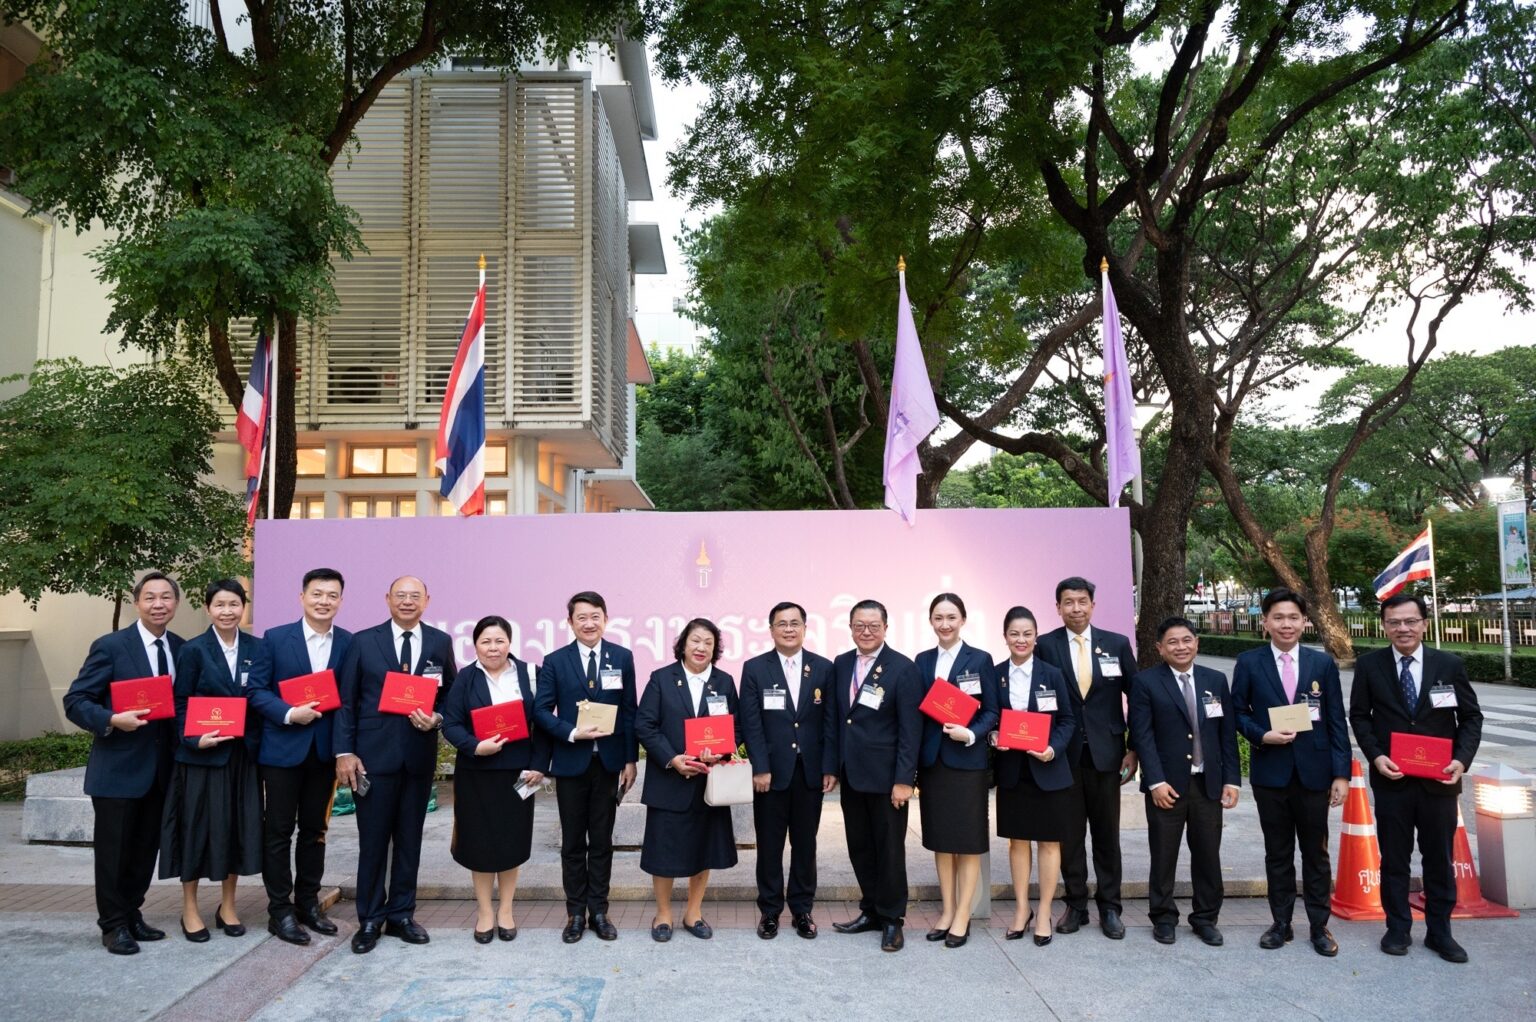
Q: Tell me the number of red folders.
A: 9